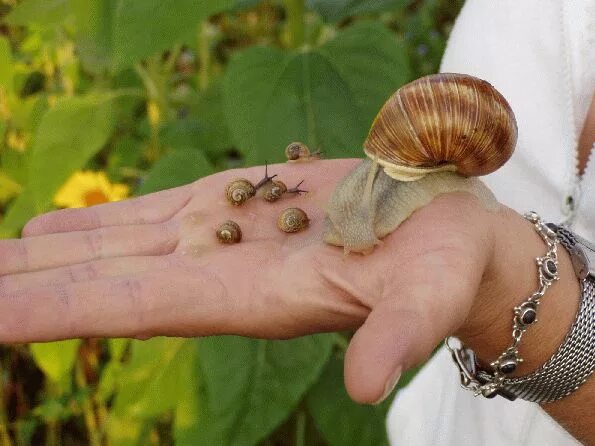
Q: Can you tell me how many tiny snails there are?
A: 5